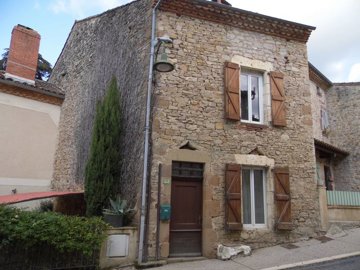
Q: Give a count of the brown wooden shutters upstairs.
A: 2